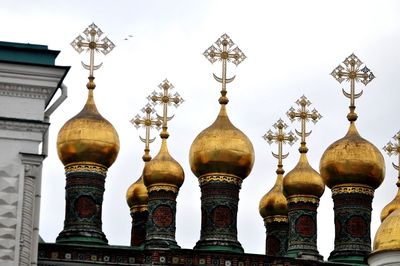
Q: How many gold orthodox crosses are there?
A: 8